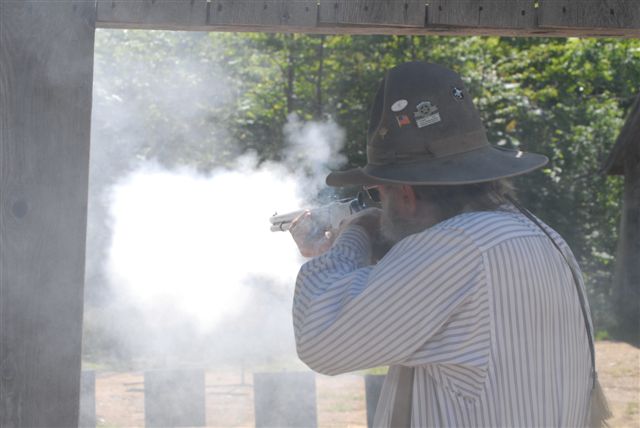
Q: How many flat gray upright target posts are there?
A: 4